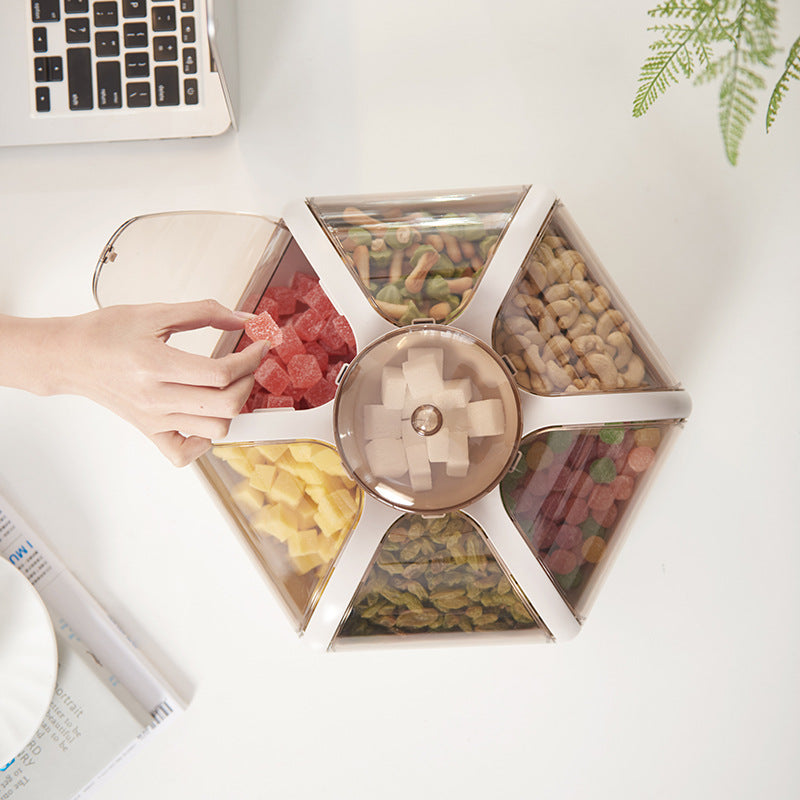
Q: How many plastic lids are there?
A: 7